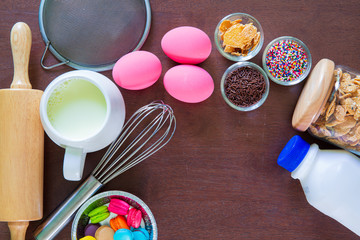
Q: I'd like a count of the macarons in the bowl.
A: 9